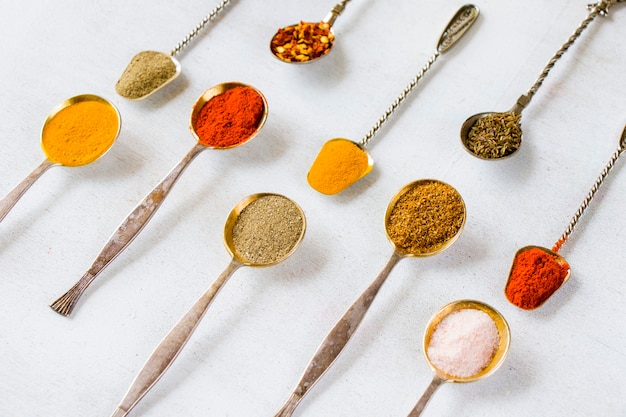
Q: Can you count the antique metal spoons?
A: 10